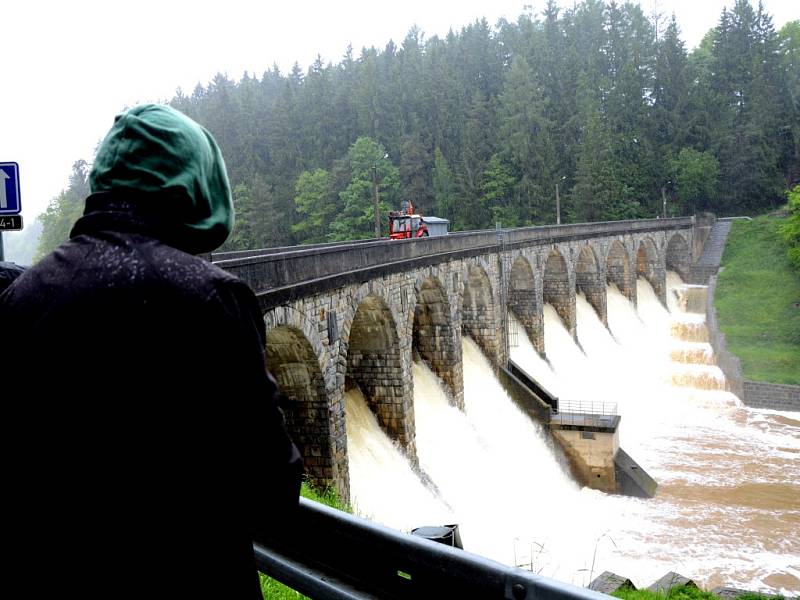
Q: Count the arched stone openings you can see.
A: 10